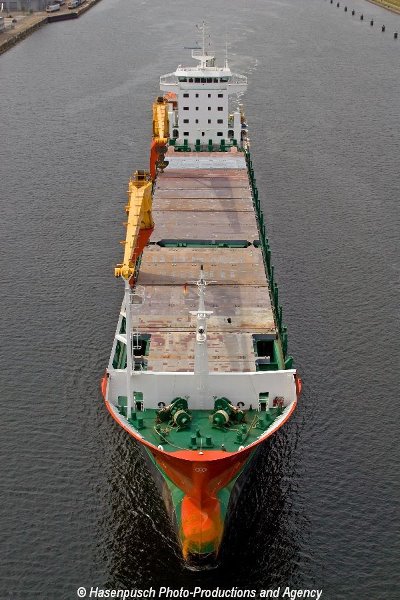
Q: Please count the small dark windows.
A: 15